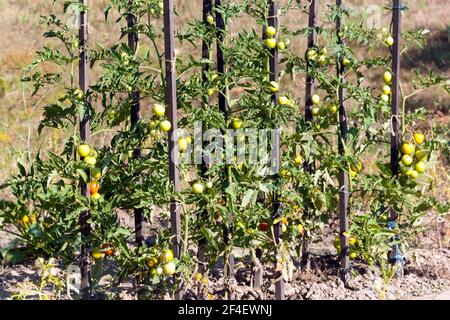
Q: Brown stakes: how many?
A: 9